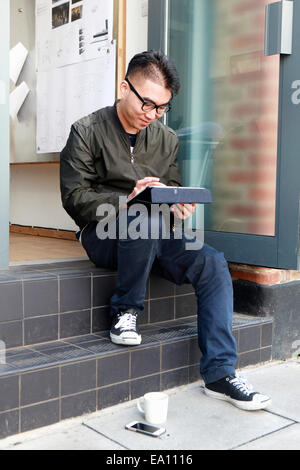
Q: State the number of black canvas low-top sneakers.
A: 2